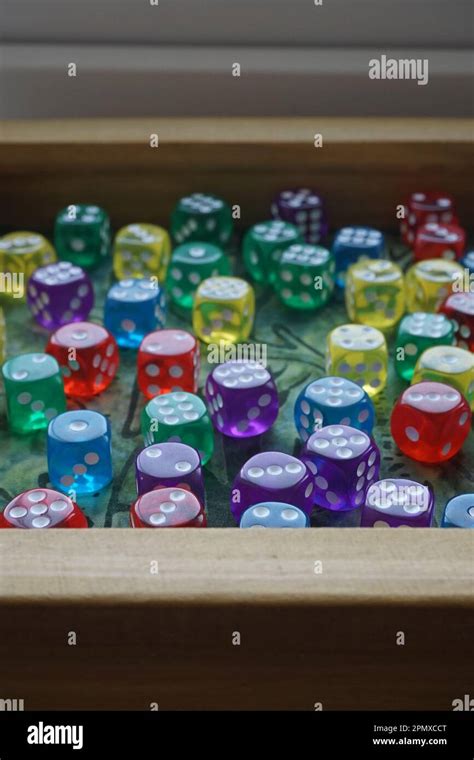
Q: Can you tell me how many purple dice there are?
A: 7